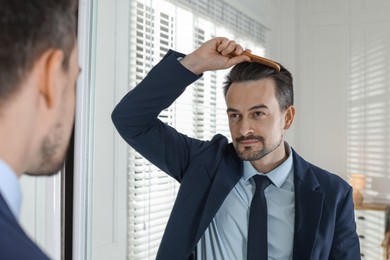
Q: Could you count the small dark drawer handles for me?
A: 3